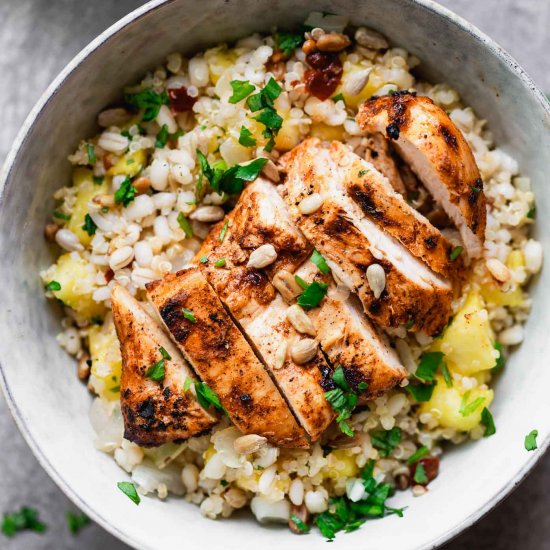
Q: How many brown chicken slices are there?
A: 7